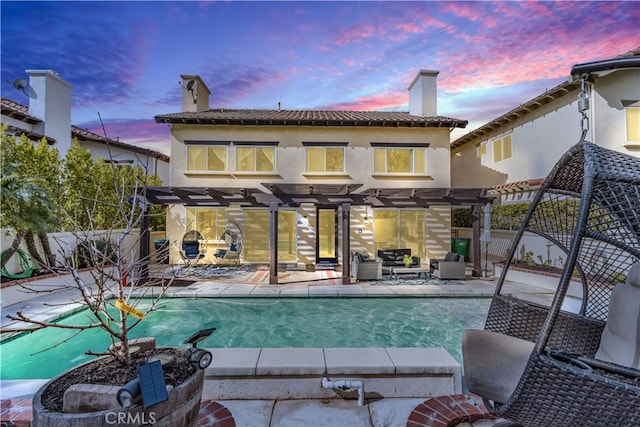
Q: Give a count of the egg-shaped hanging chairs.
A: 3